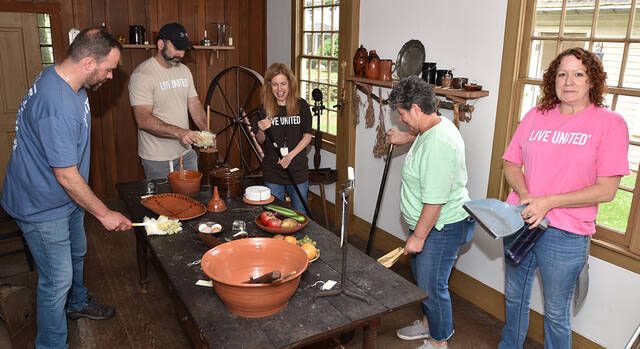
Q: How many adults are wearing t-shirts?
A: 5